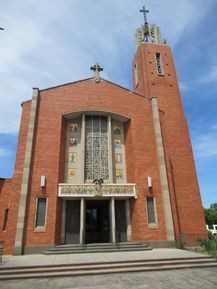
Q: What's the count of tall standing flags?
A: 0